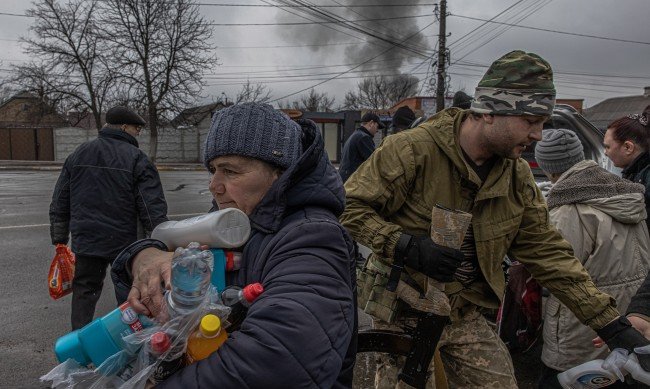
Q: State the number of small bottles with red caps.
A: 2